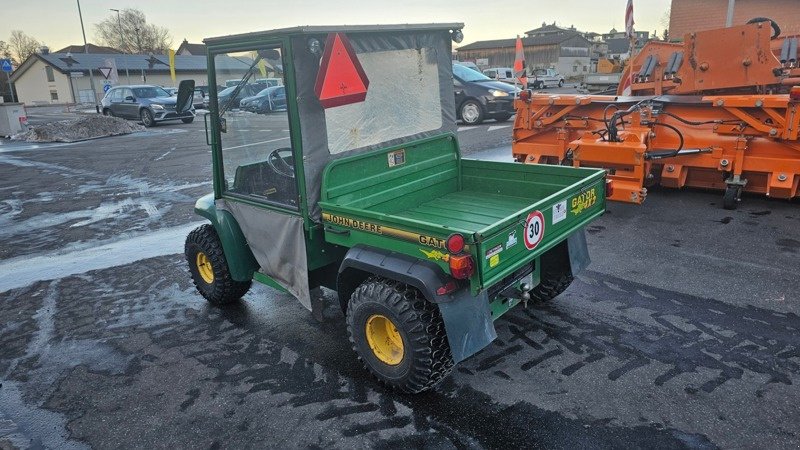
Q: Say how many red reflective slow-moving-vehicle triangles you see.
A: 1